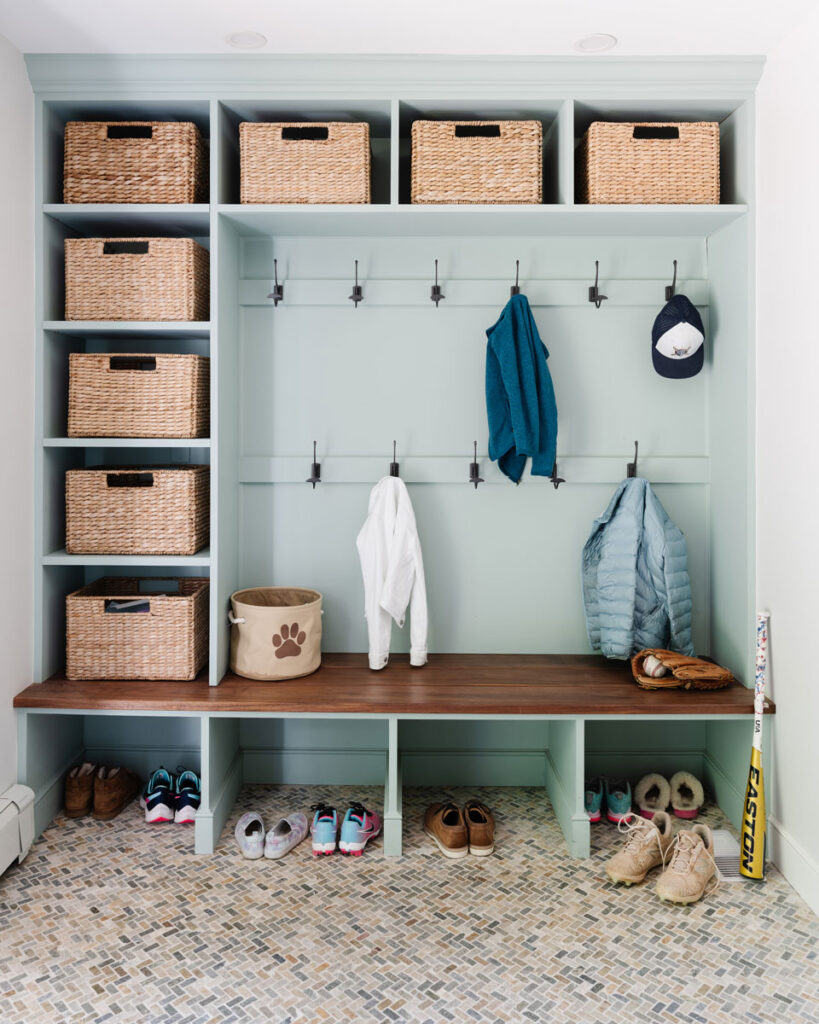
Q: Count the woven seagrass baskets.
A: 8